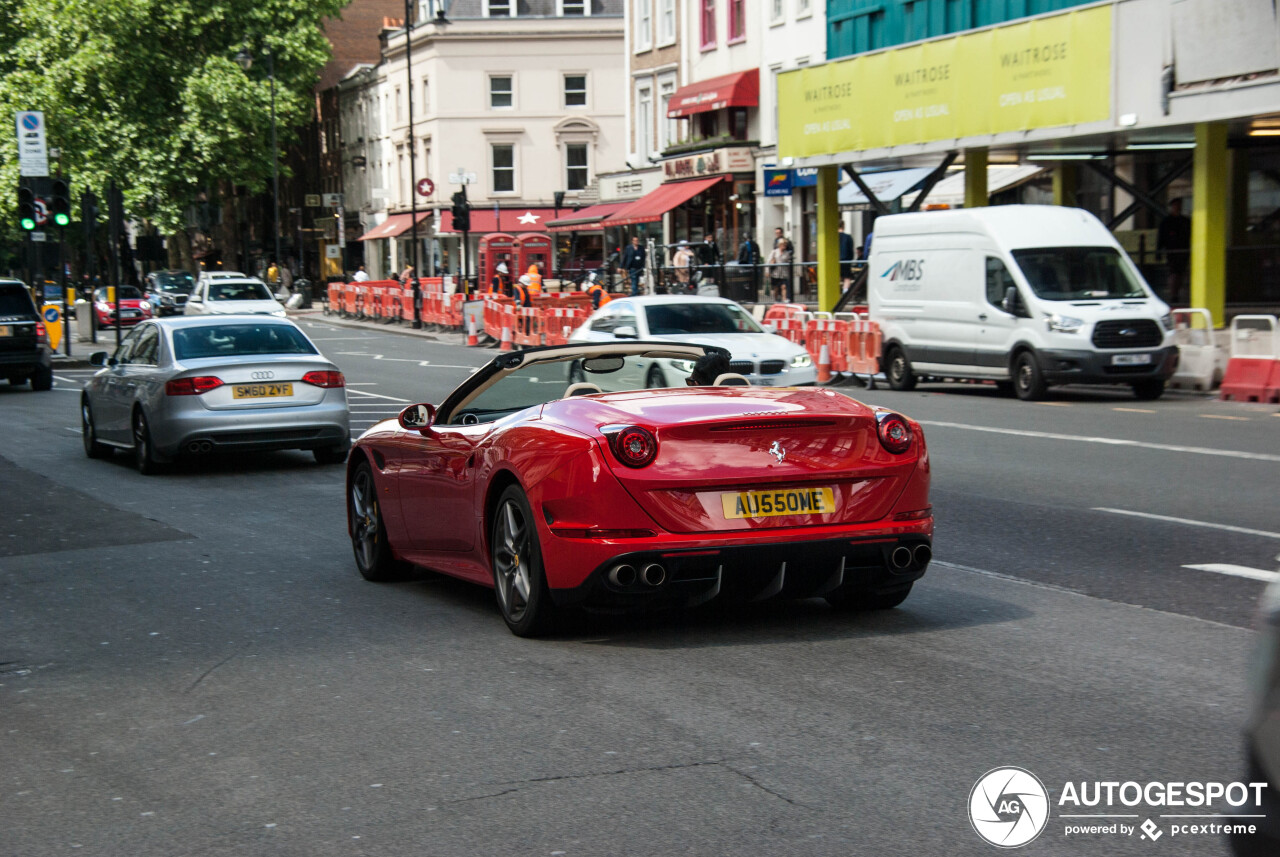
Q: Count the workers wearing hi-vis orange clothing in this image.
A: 4